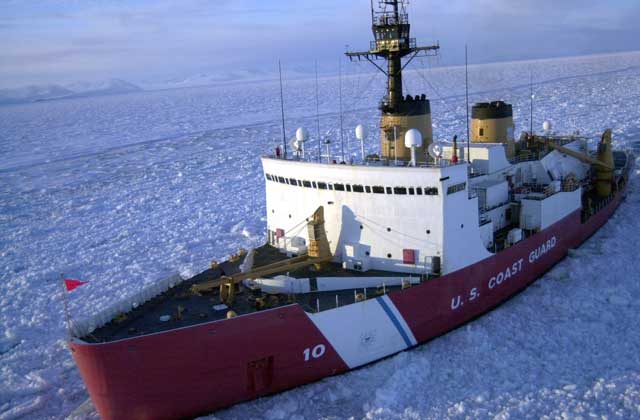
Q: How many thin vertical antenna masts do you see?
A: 5